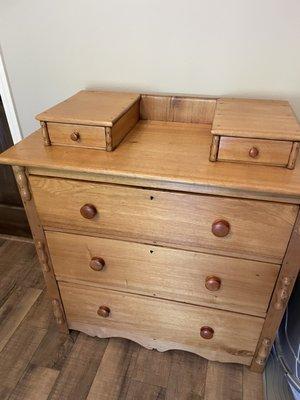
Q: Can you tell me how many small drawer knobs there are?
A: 2